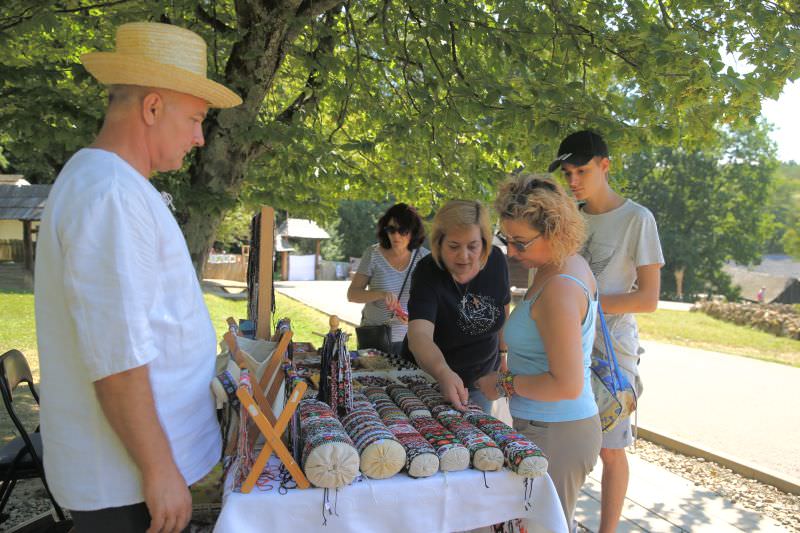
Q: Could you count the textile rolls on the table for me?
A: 6